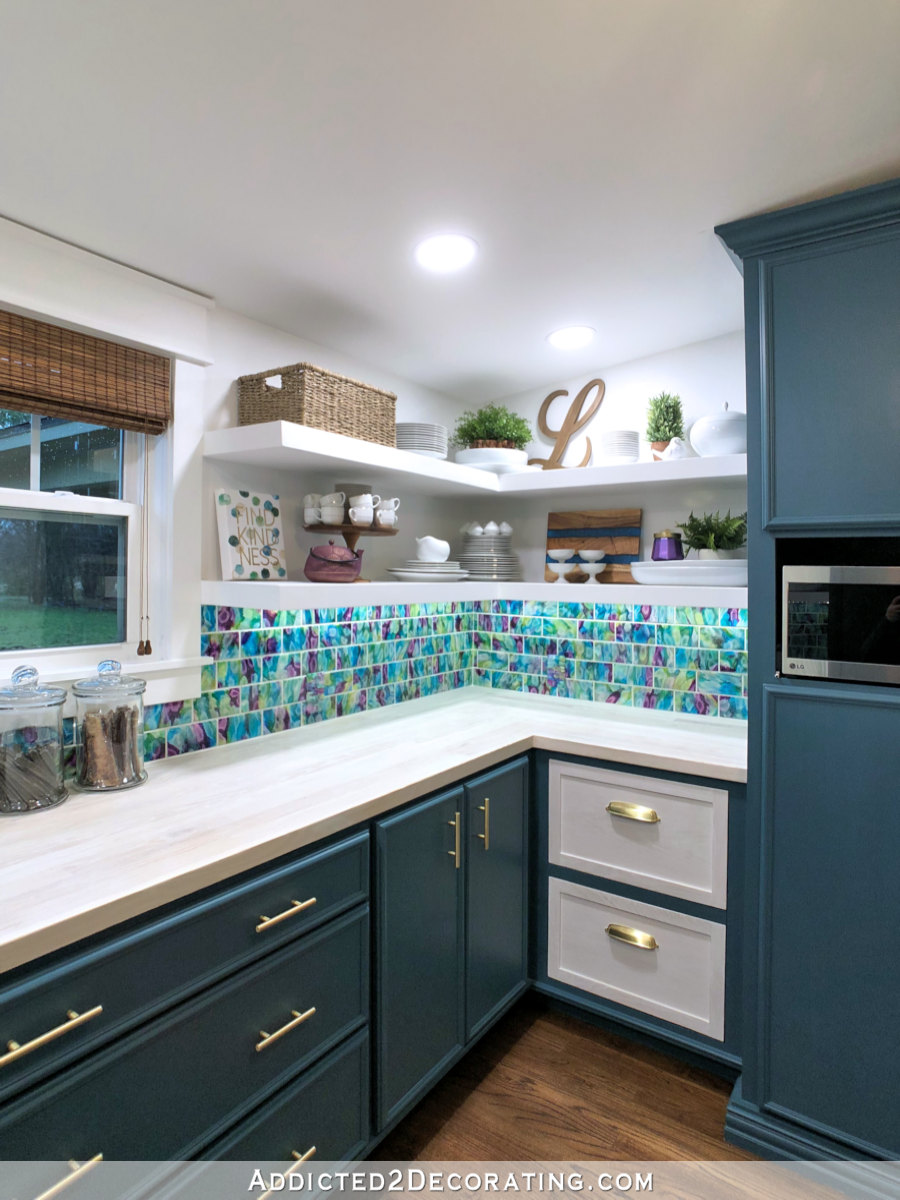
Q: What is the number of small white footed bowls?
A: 4